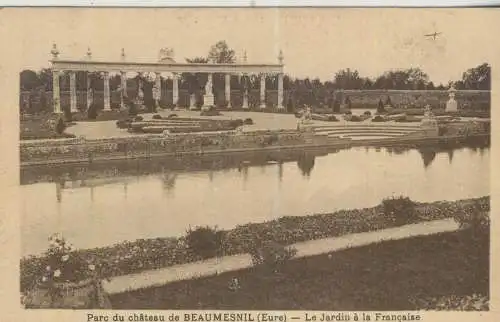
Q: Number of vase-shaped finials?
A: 5